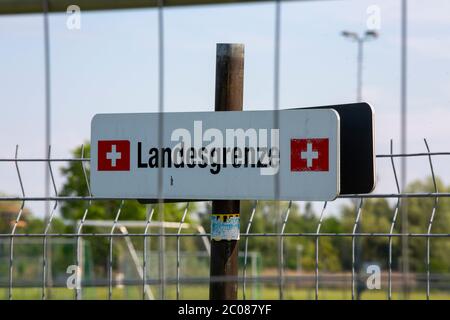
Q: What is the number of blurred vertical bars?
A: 4